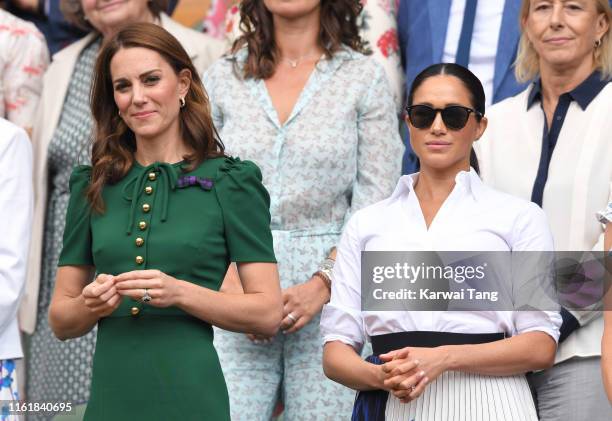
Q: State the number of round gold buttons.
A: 7